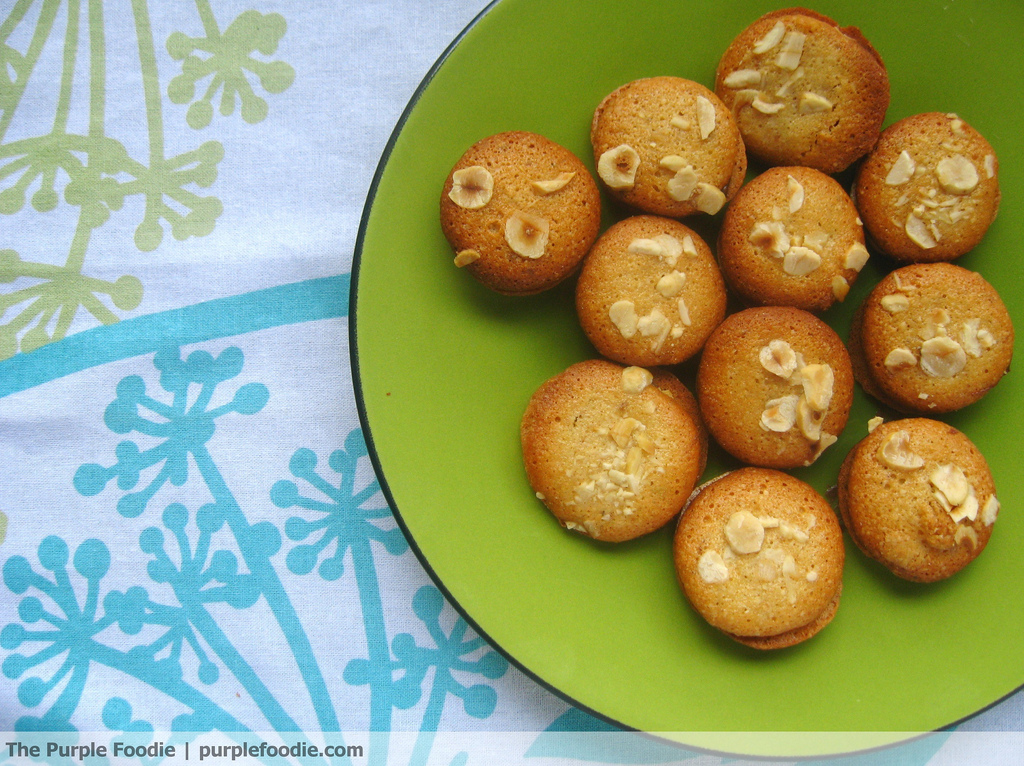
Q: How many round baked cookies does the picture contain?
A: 11